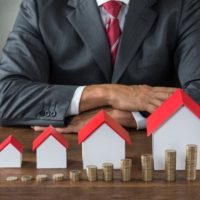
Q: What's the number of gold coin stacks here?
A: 11